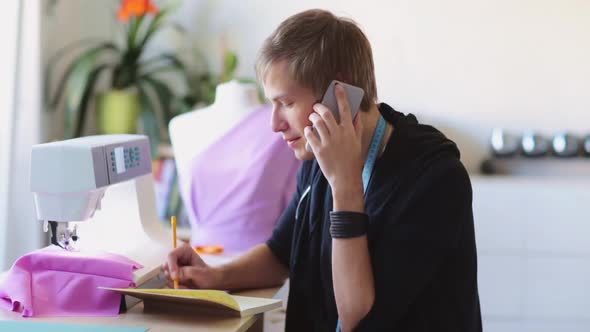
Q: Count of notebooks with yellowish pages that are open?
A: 1